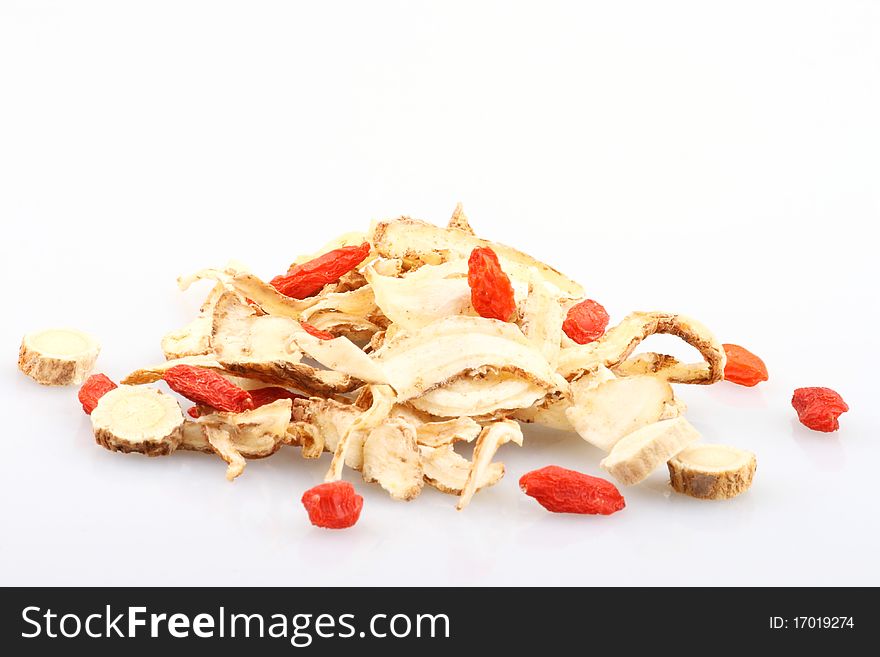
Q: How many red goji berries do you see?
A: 11